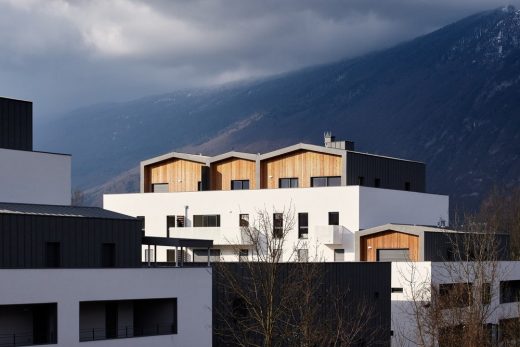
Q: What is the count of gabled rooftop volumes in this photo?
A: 4